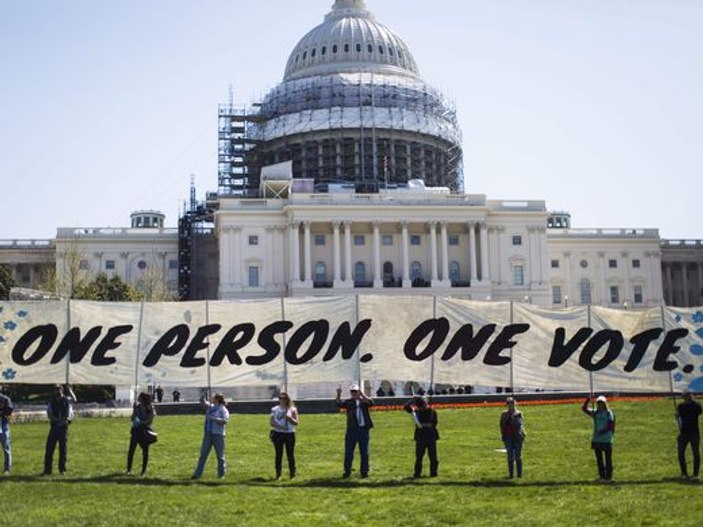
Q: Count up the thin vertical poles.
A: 9